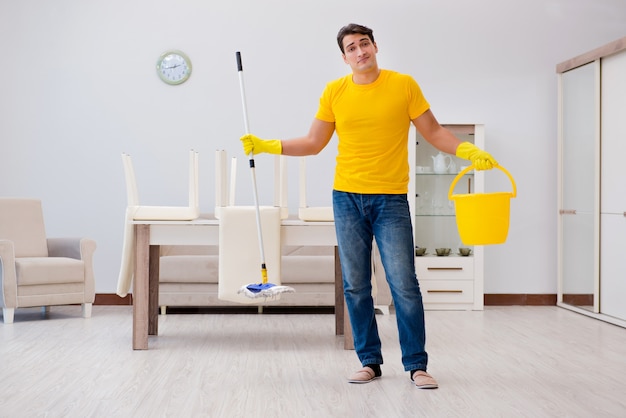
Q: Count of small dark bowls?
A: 3